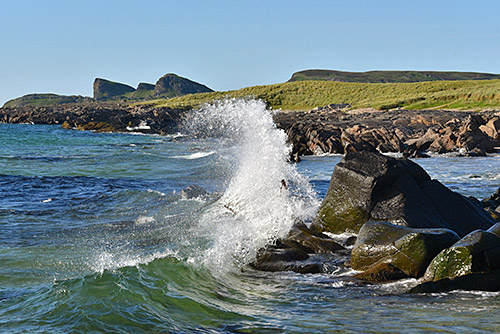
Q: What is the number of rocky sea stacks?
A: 3